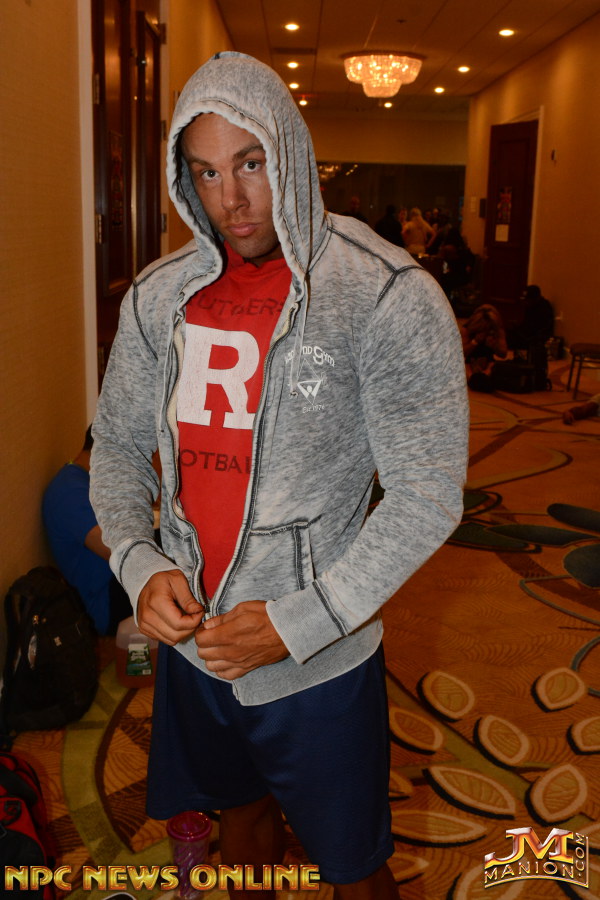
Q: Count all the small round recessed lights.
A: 8